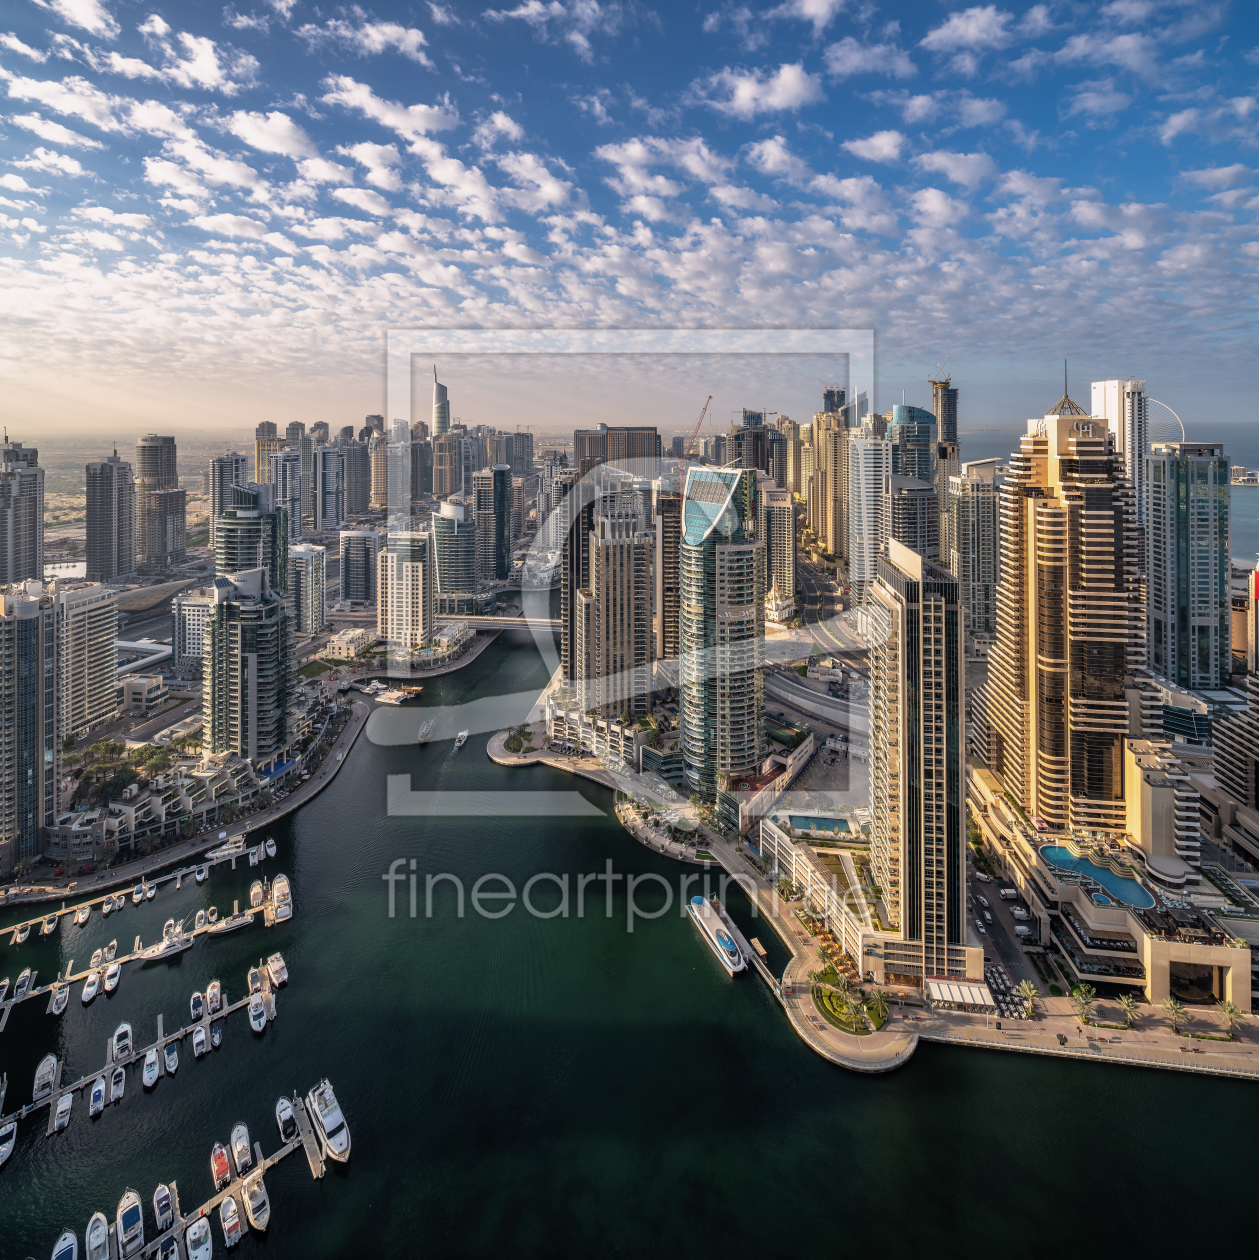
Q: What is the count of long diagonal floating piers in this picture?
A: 4